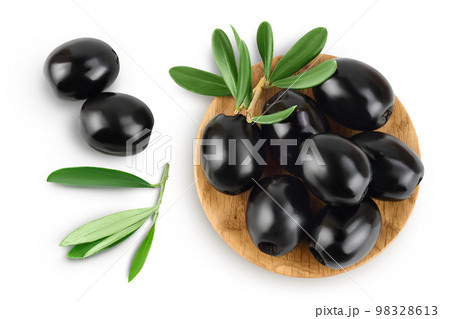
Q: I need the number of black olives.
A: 9